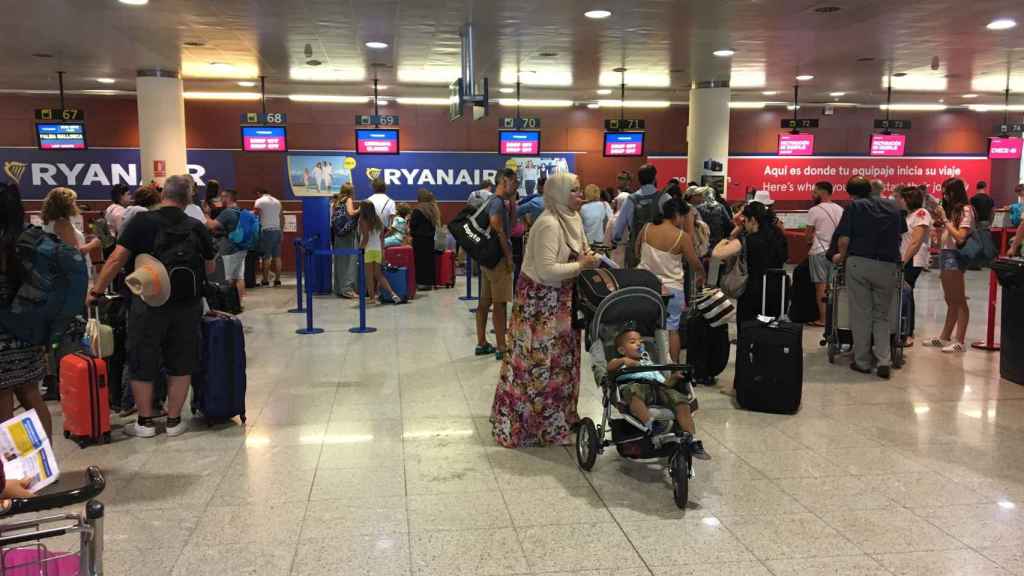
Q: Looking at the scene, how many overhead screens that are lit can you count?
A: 8